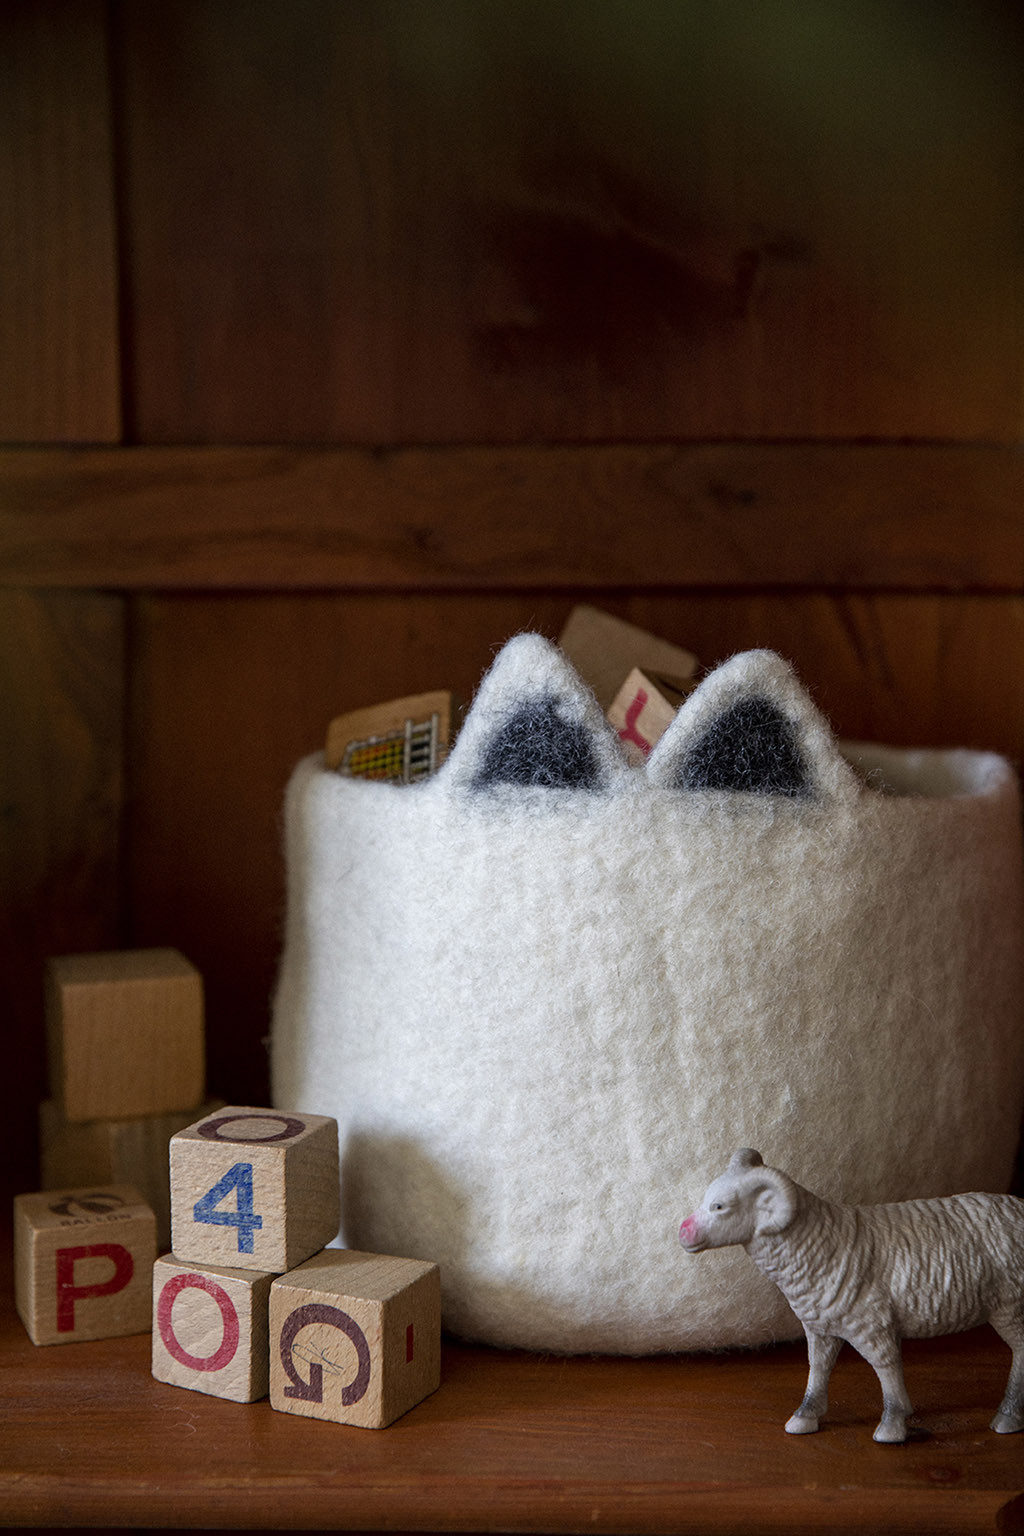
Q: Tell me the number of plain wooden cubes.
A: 2